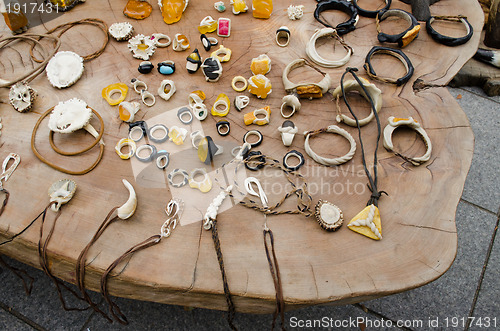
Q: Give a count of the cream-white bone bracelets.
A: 5